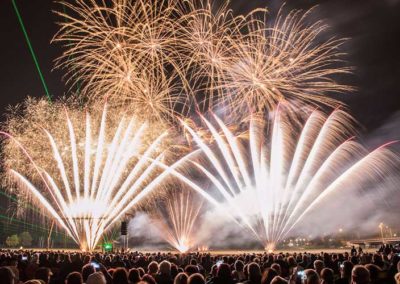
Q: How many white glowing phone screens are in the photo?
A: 5